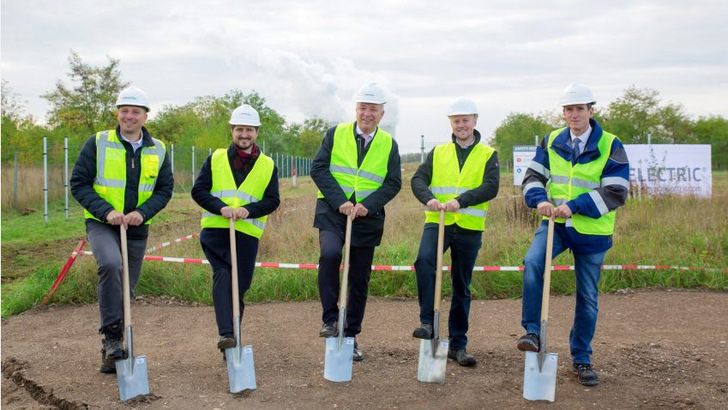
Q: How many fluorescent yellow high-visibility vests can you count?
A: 5